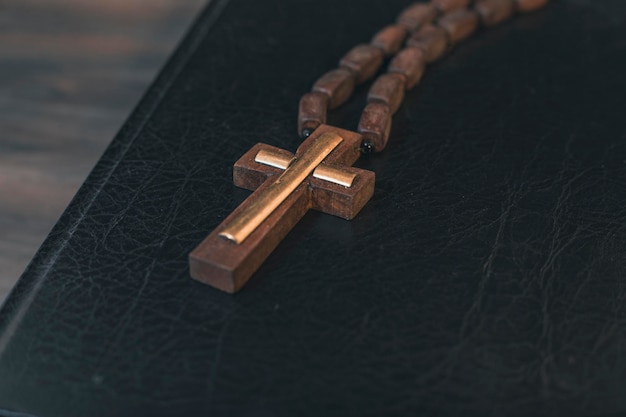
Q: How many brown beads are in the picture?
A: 13